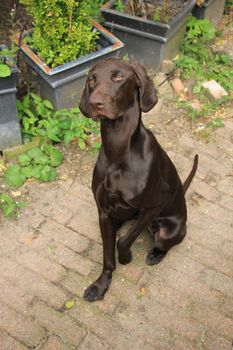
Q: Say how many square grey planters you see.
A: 4